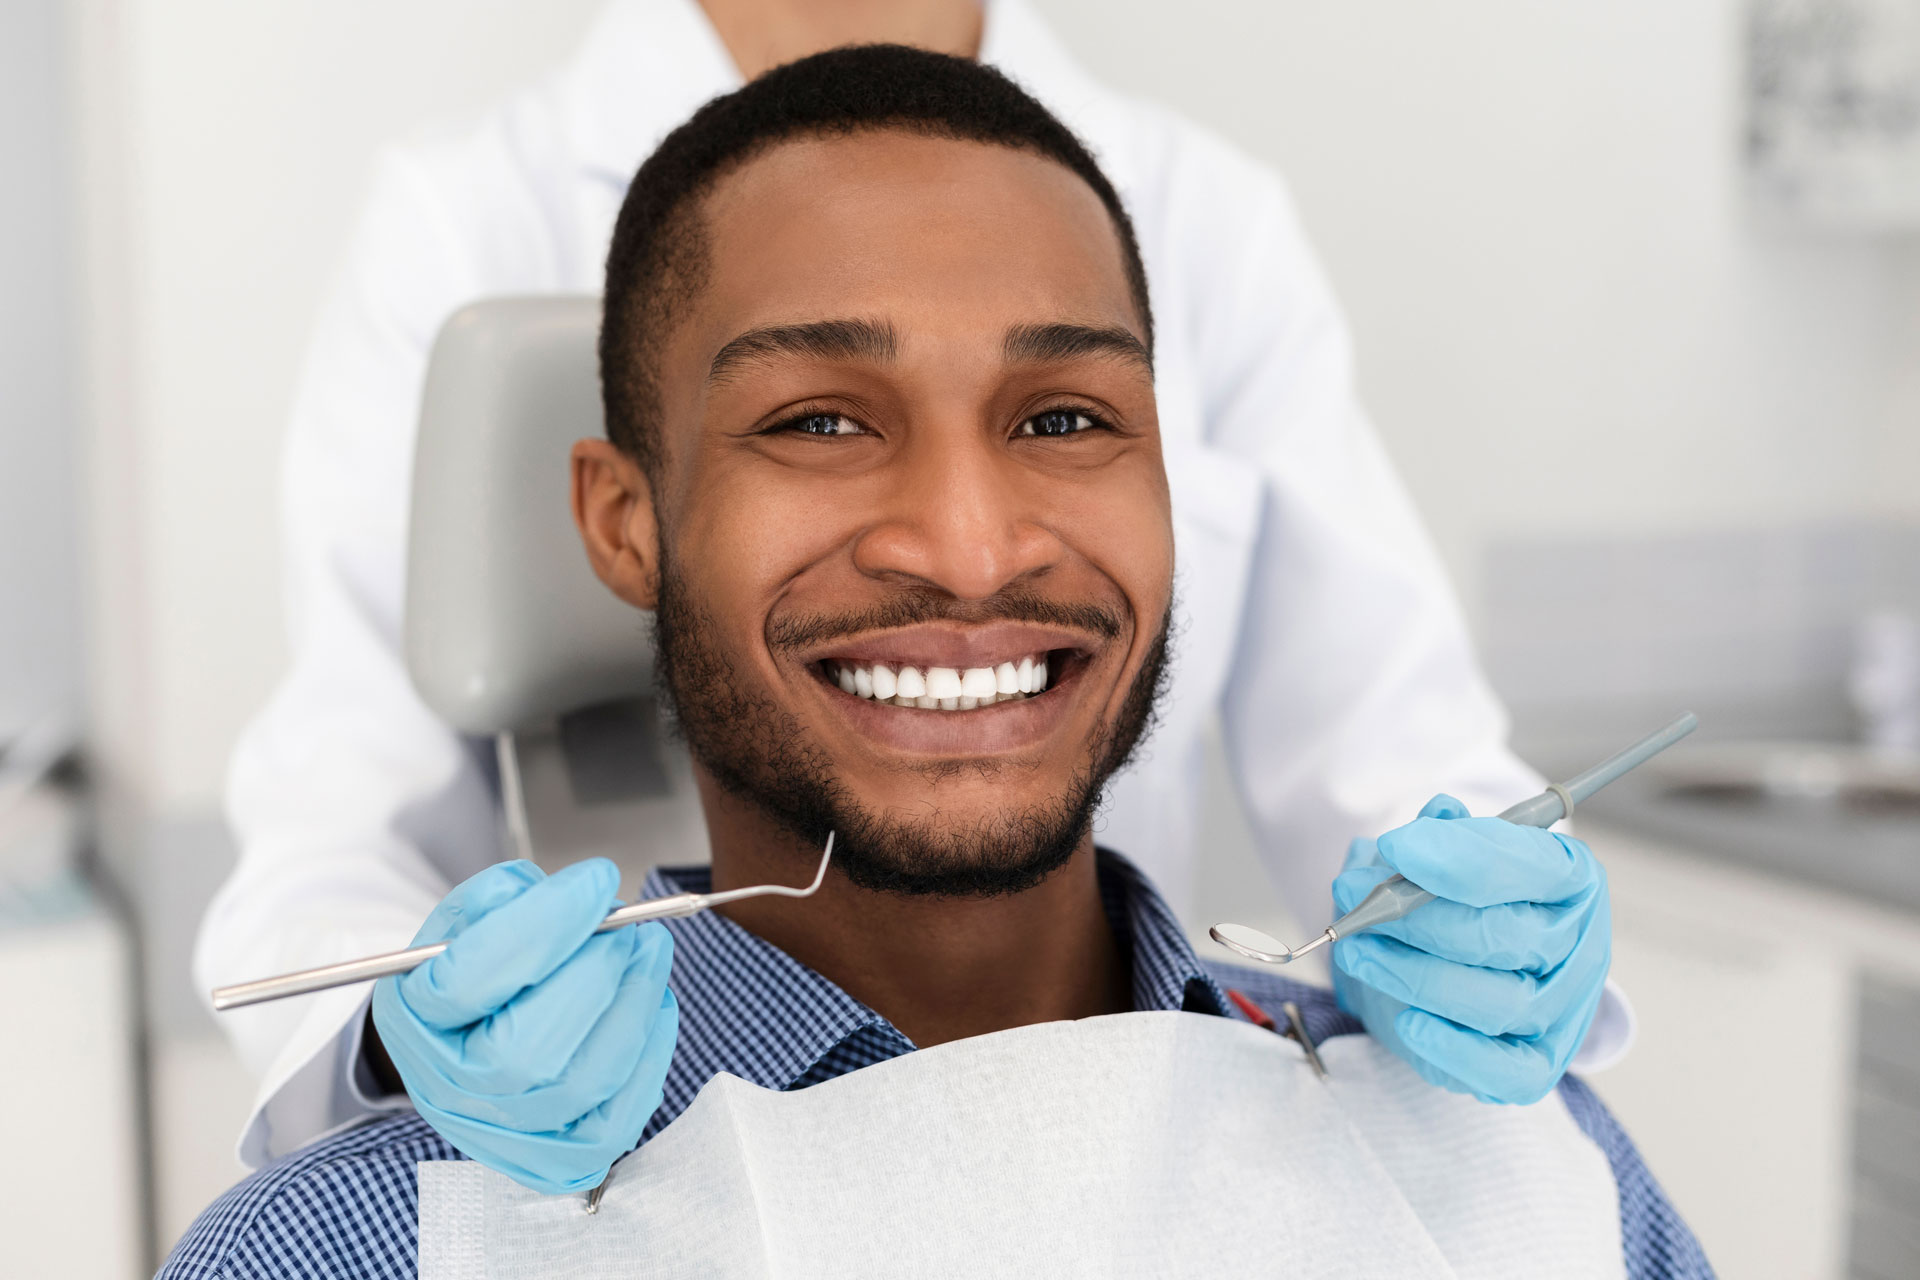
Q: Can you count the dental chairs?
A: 1